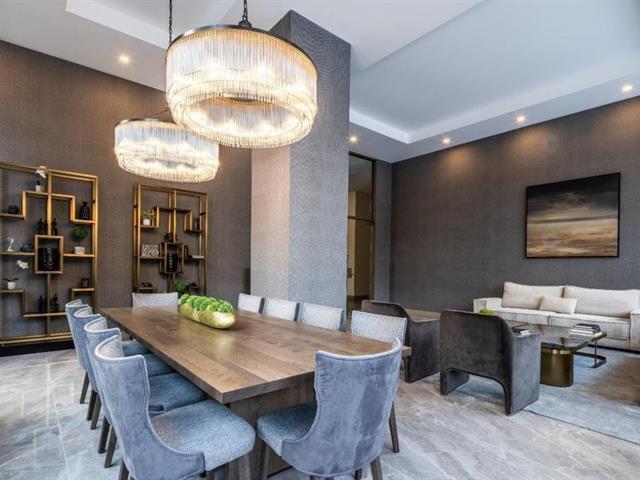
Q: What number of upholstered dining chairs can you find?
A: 10